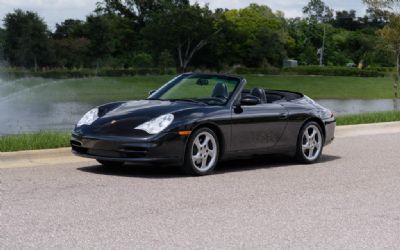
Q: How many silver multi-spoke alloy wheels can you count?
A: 2